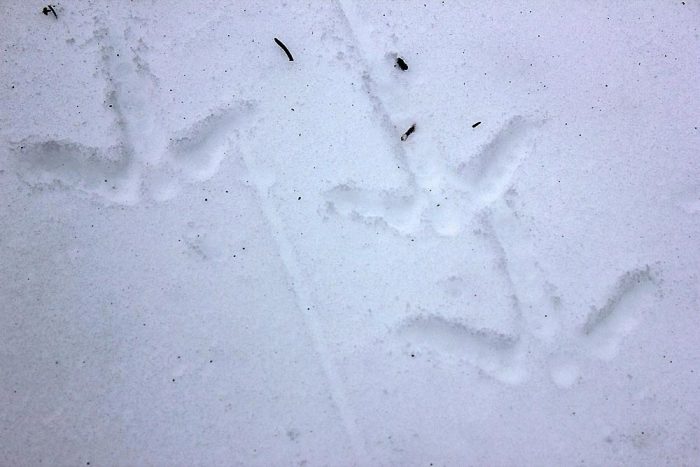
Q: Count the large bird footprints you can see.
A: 3